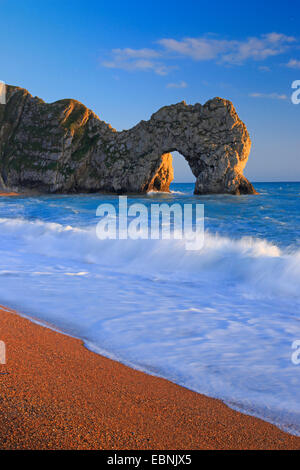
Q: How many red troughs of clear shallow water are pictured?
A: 0